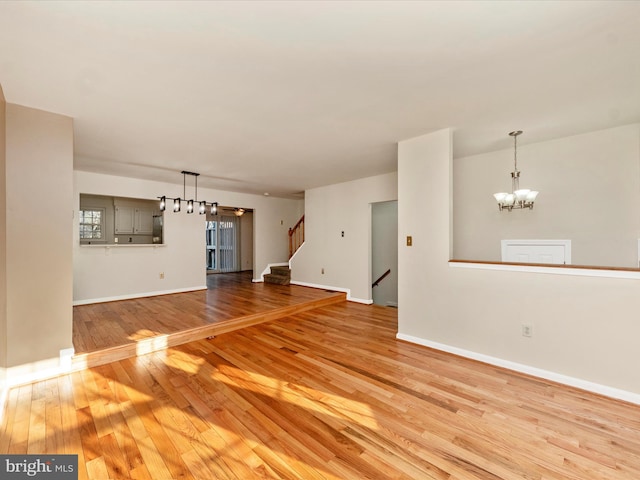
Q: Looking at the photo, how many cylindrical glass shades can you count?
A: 5